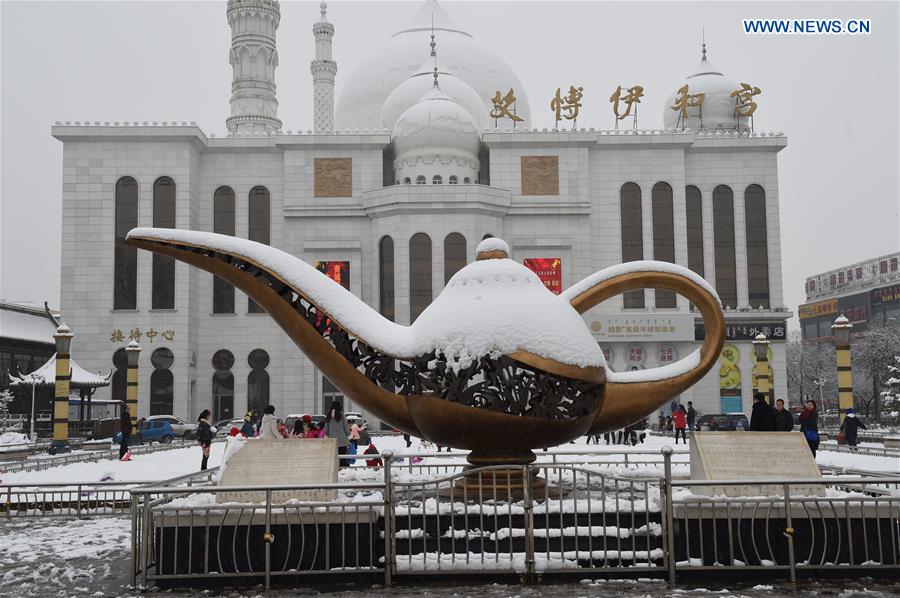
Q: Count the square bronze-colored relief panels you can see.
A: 2